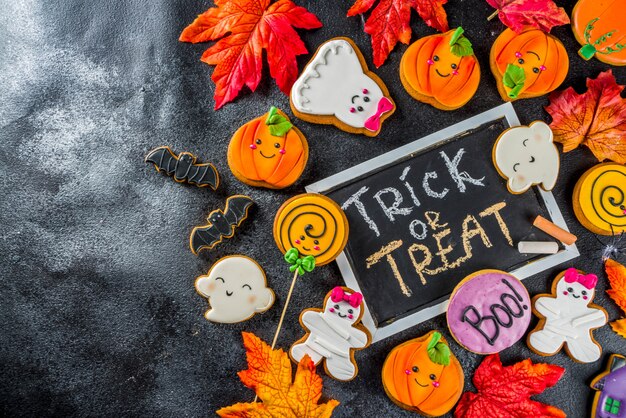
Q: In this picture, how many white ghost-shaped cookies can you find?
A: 3